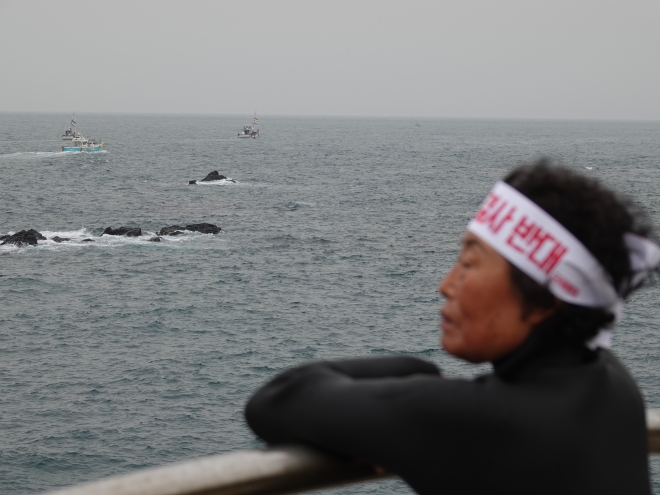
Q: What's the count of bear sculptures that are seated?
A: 0